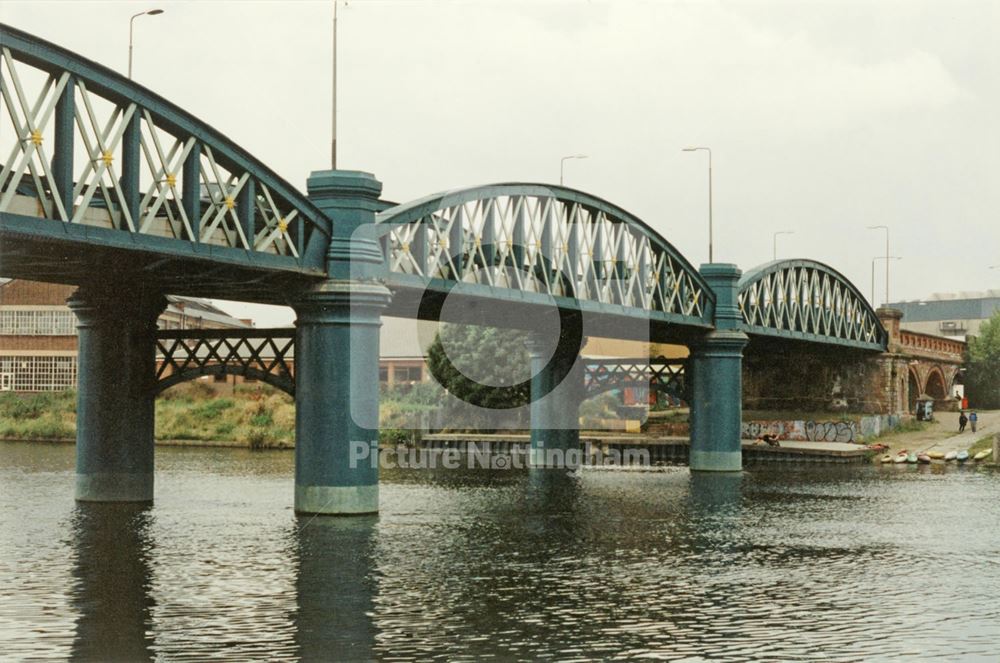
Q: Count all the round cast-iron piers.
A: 4